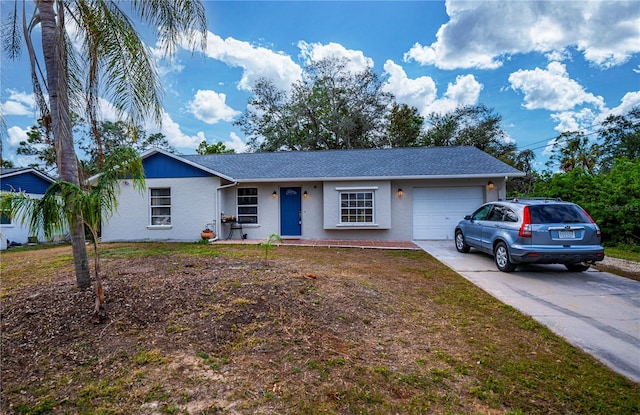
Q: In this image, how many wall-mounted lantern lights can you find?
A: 4